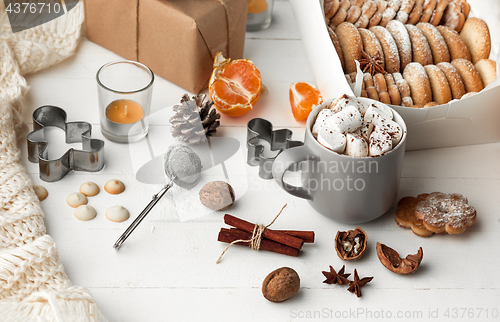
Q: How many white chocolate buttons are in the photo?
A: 6